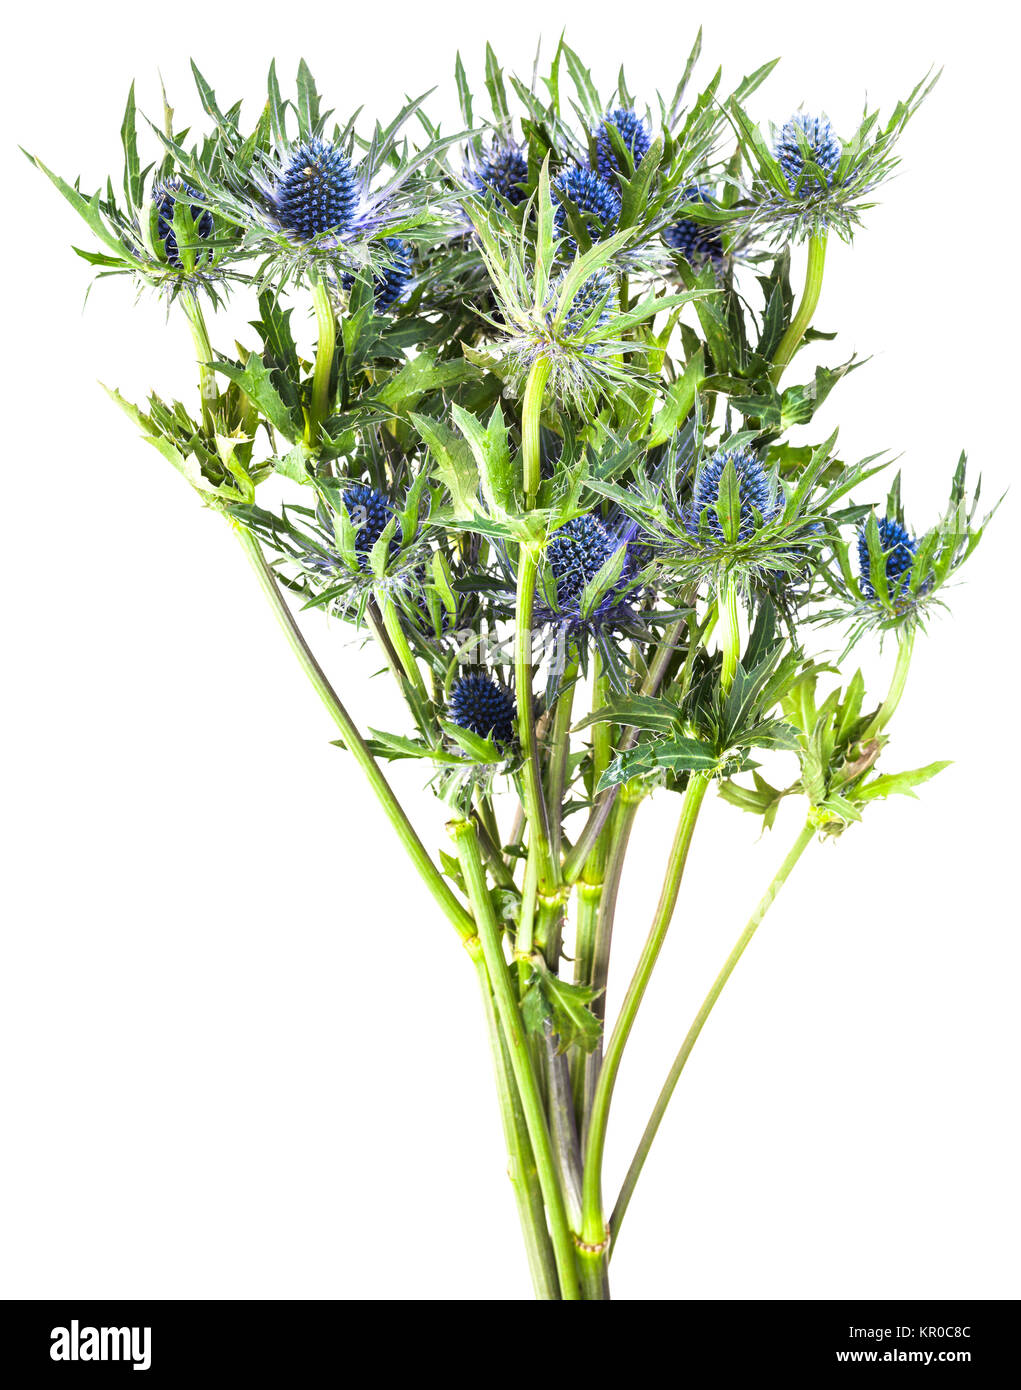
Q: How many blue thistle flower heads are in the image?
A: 14